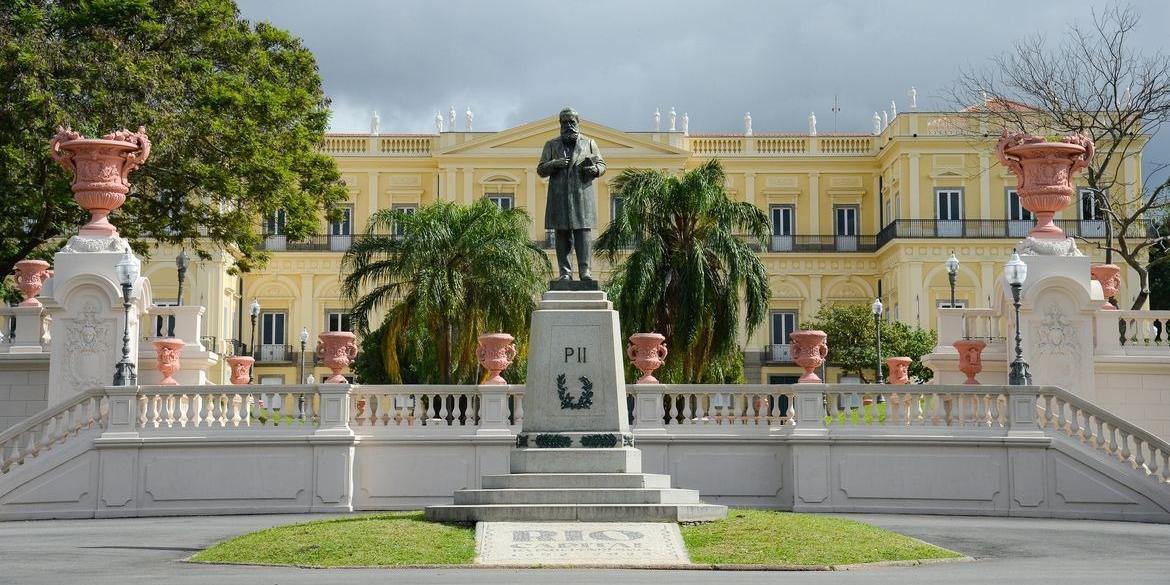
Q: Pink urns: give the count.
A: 12